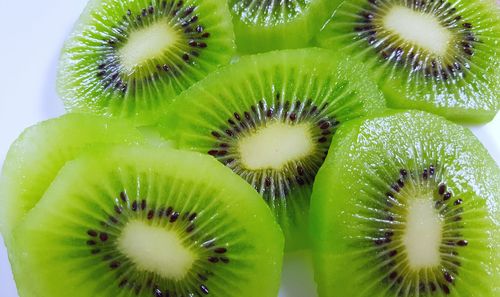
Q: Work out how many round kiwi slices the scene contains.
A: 7